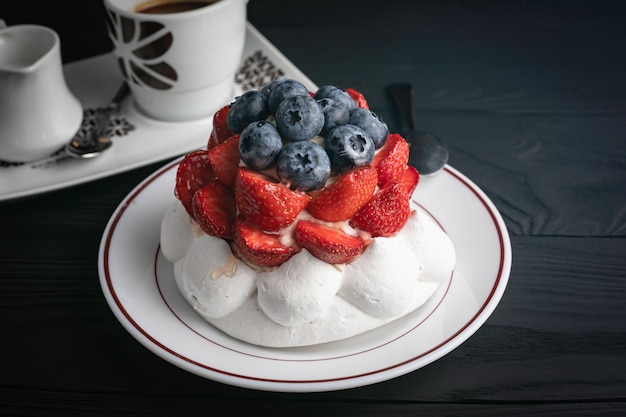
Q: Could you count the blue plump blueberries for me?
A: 10